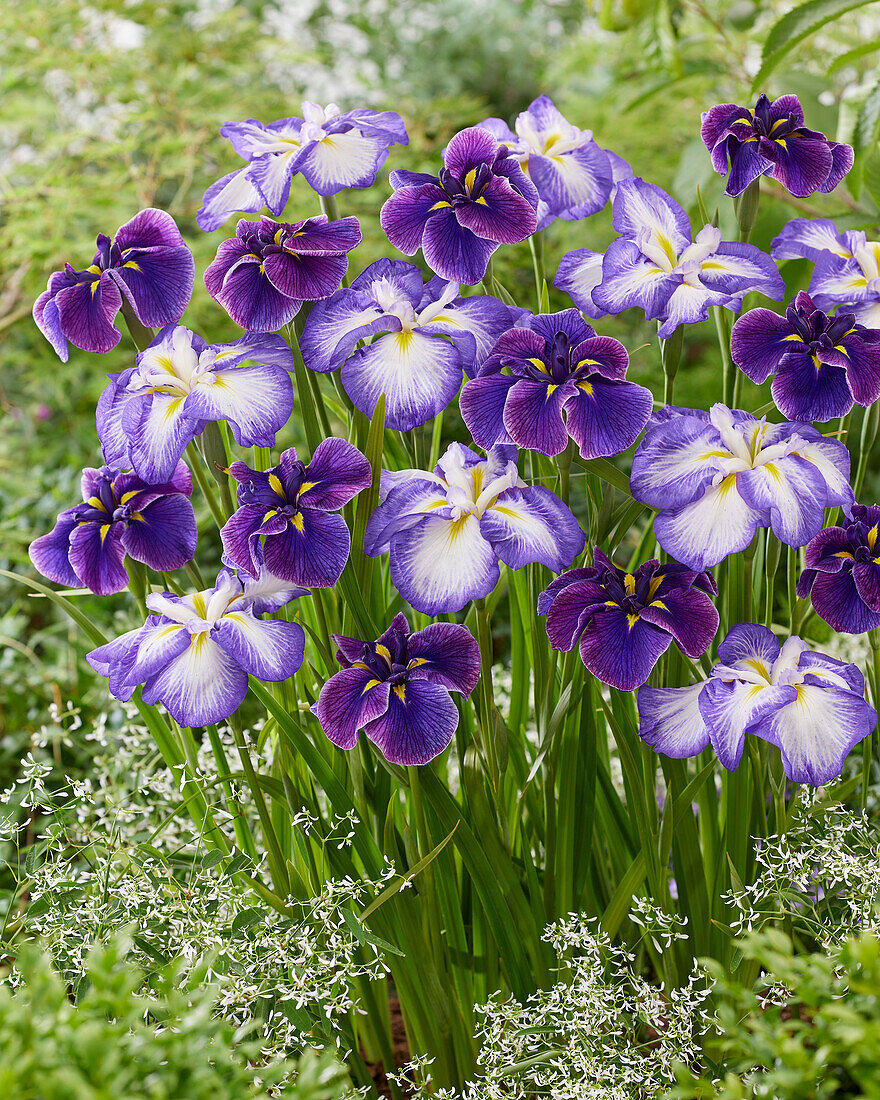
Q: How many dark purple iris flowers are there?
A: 11